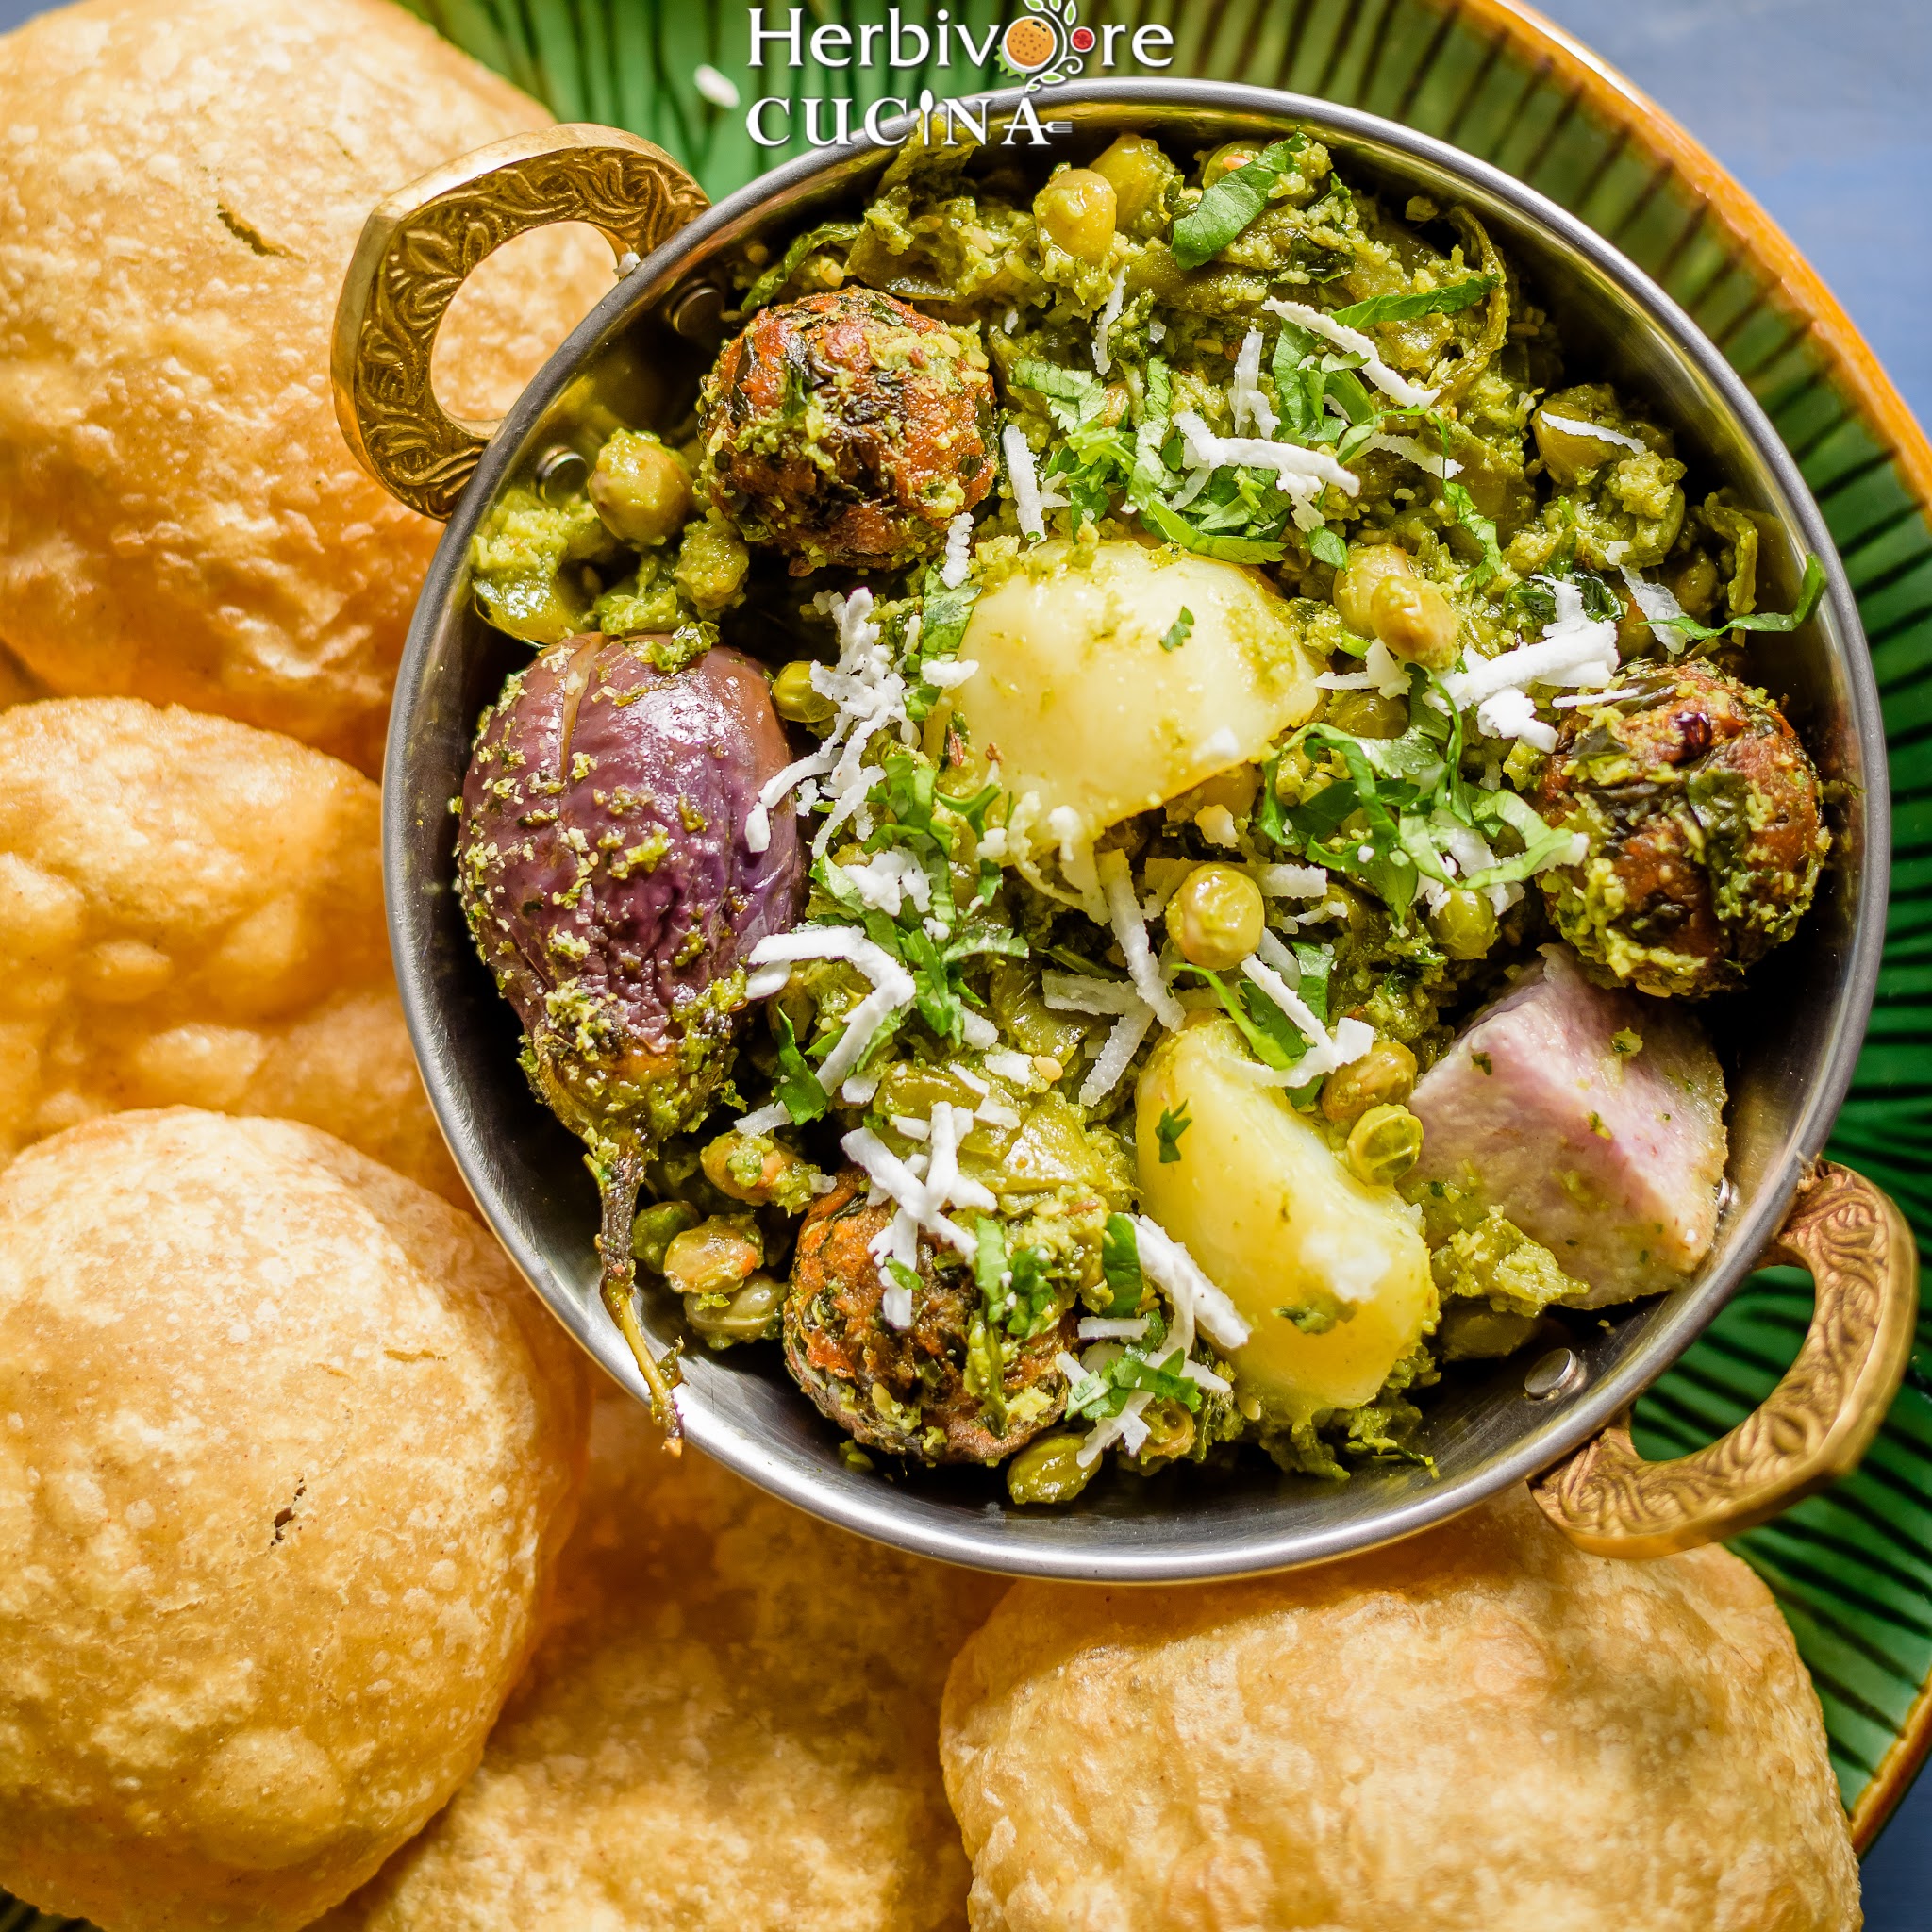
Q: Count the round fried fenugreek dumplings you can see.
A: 3